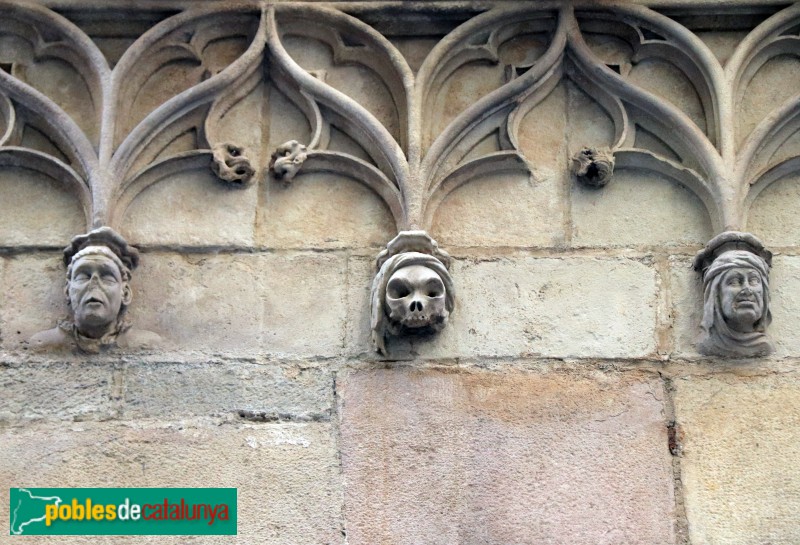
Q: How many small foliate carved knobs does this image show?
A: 3